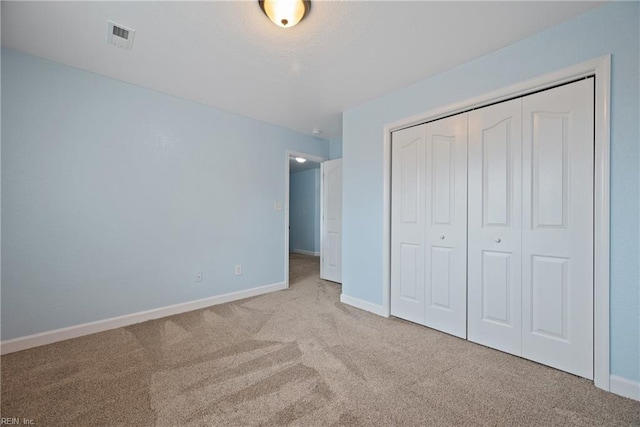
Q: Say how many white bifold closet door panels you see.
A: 4